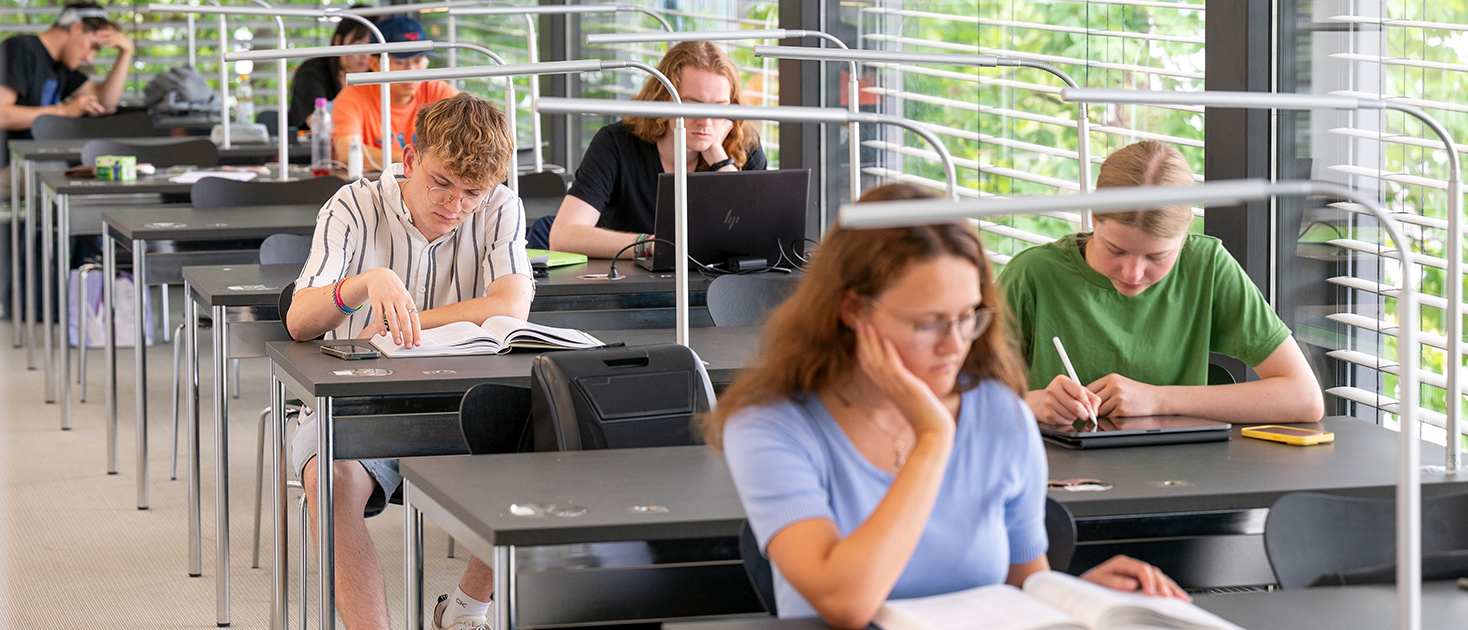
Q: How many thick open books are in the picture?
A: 2